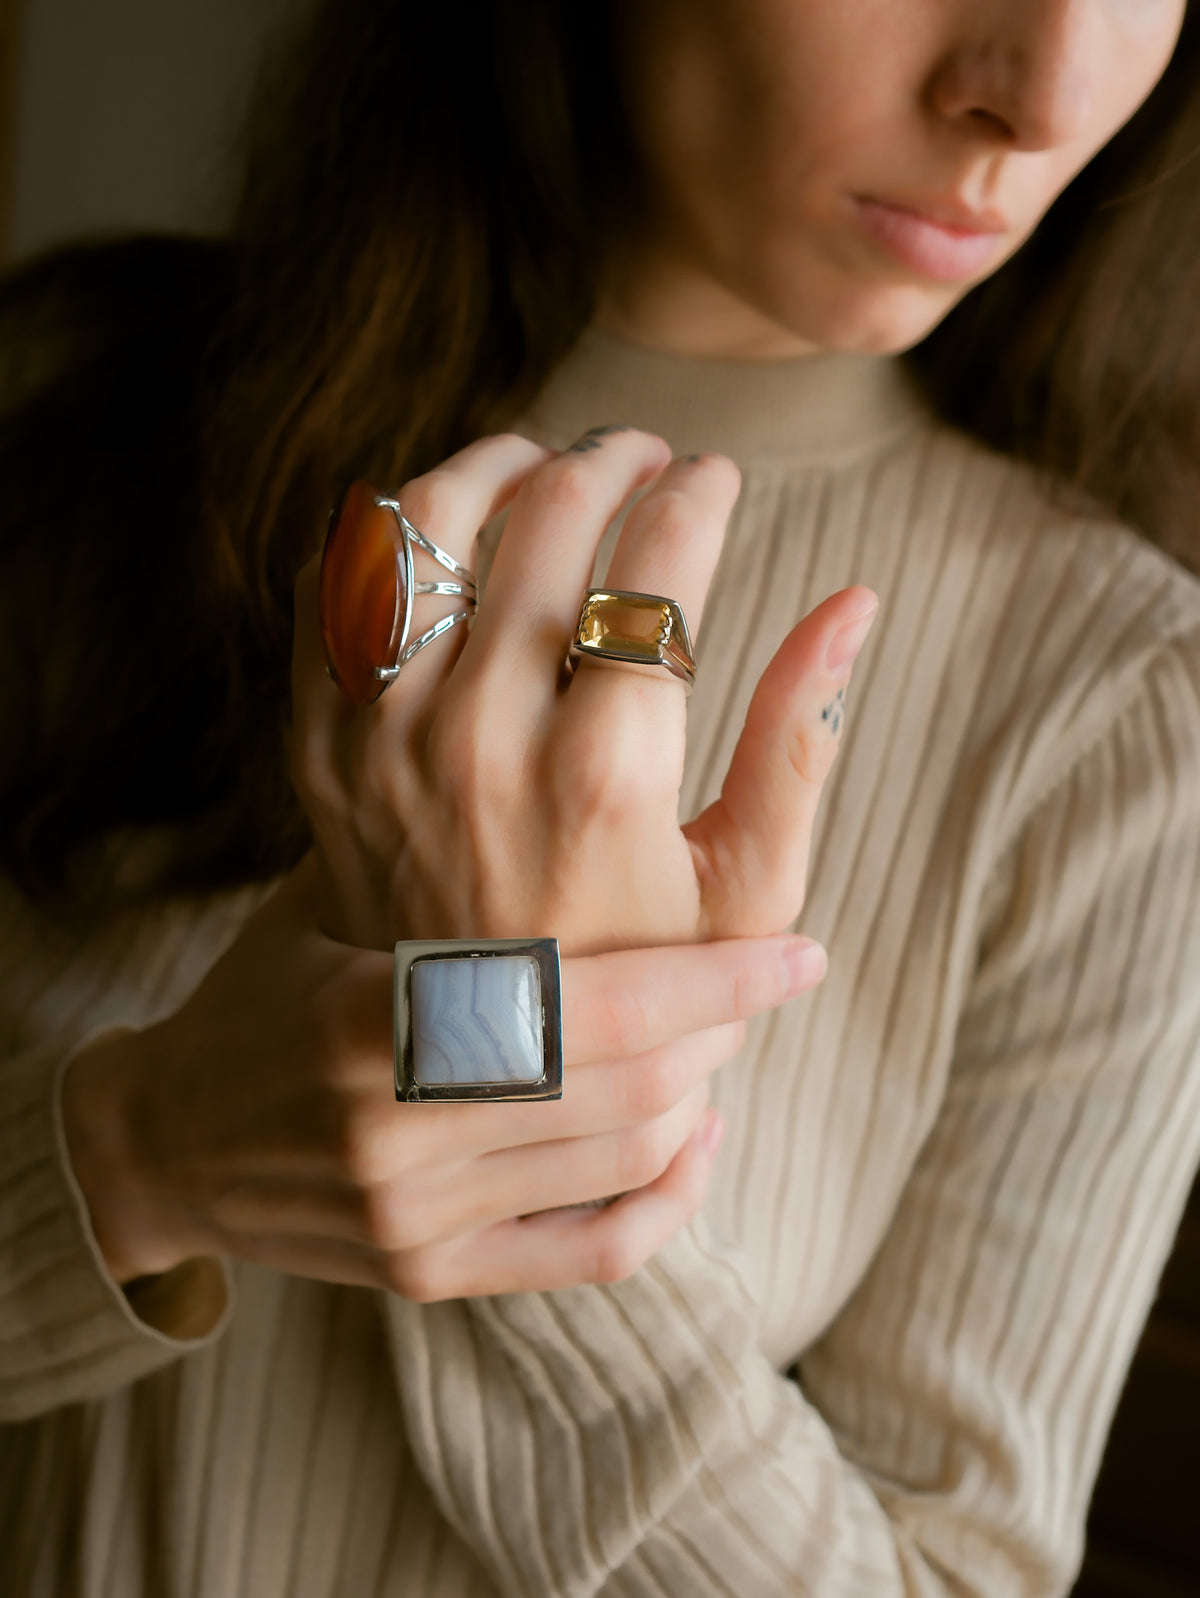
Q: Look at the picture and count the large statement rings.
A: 3